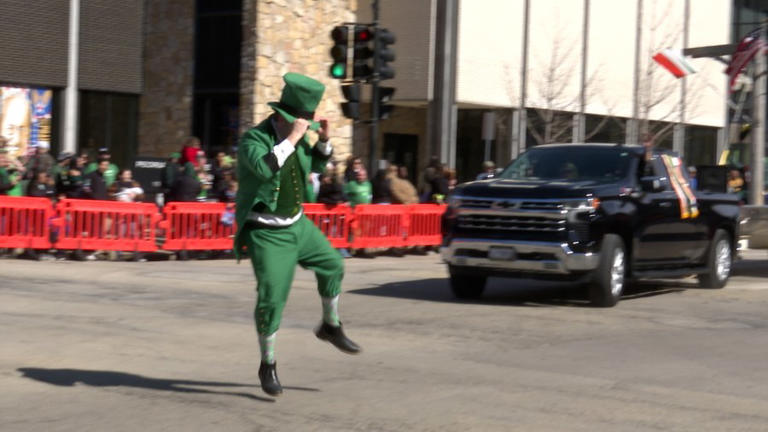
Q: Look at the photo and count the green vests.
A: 1